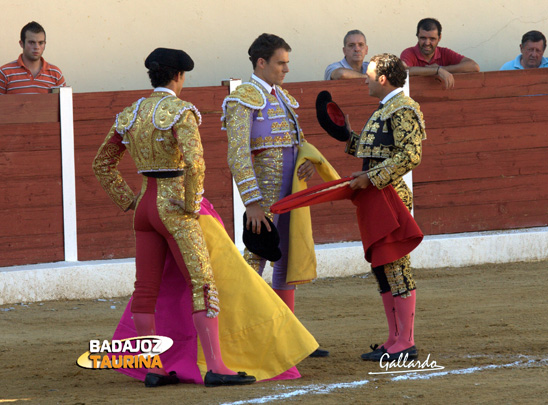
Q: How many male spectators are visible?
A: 4